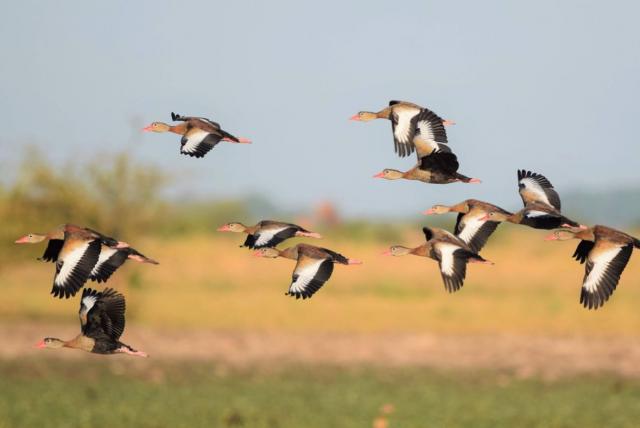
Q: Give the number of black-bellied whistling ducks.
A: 12